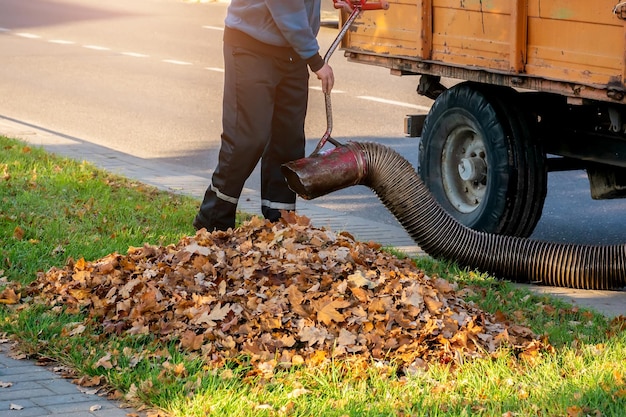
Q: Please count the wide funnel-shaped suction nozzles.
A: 1